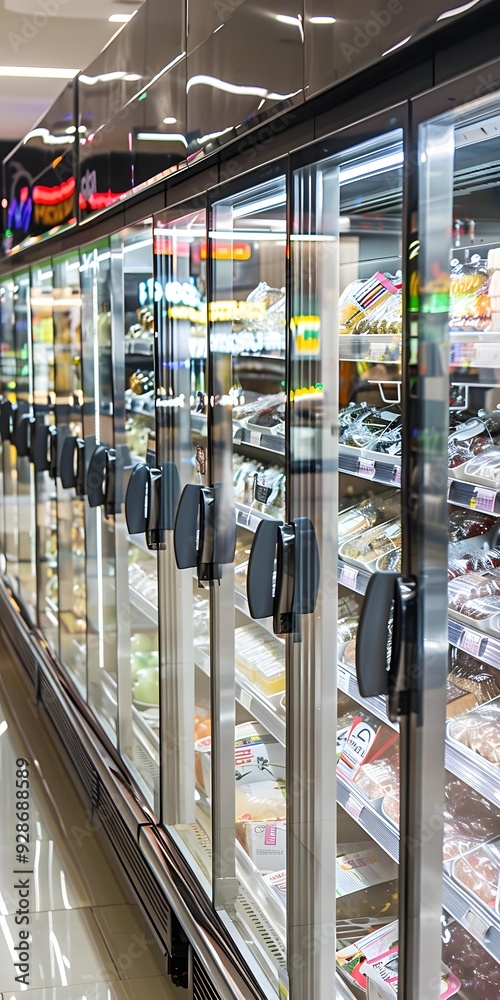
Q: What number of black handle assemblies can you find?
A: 9